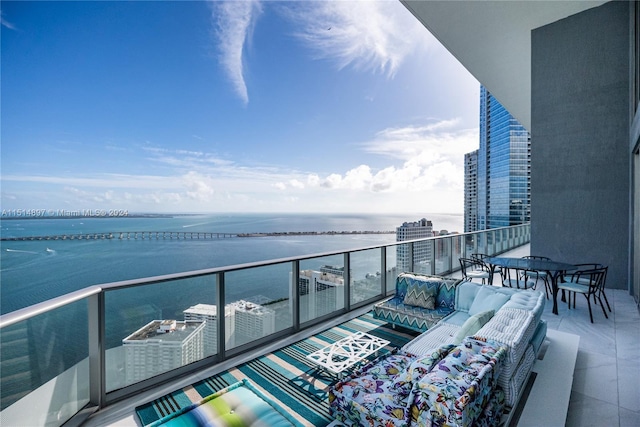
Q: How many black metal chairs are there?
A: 6